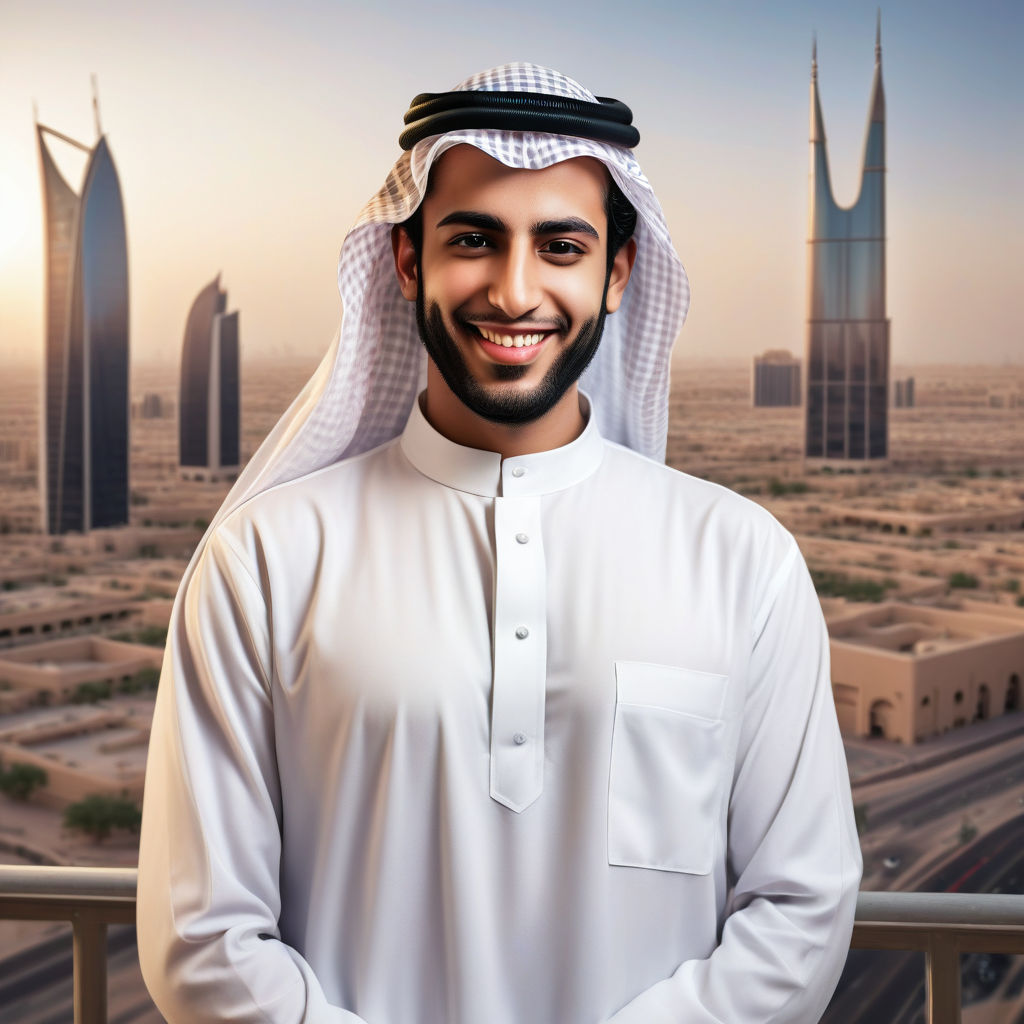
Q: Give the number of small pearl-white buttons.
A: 4